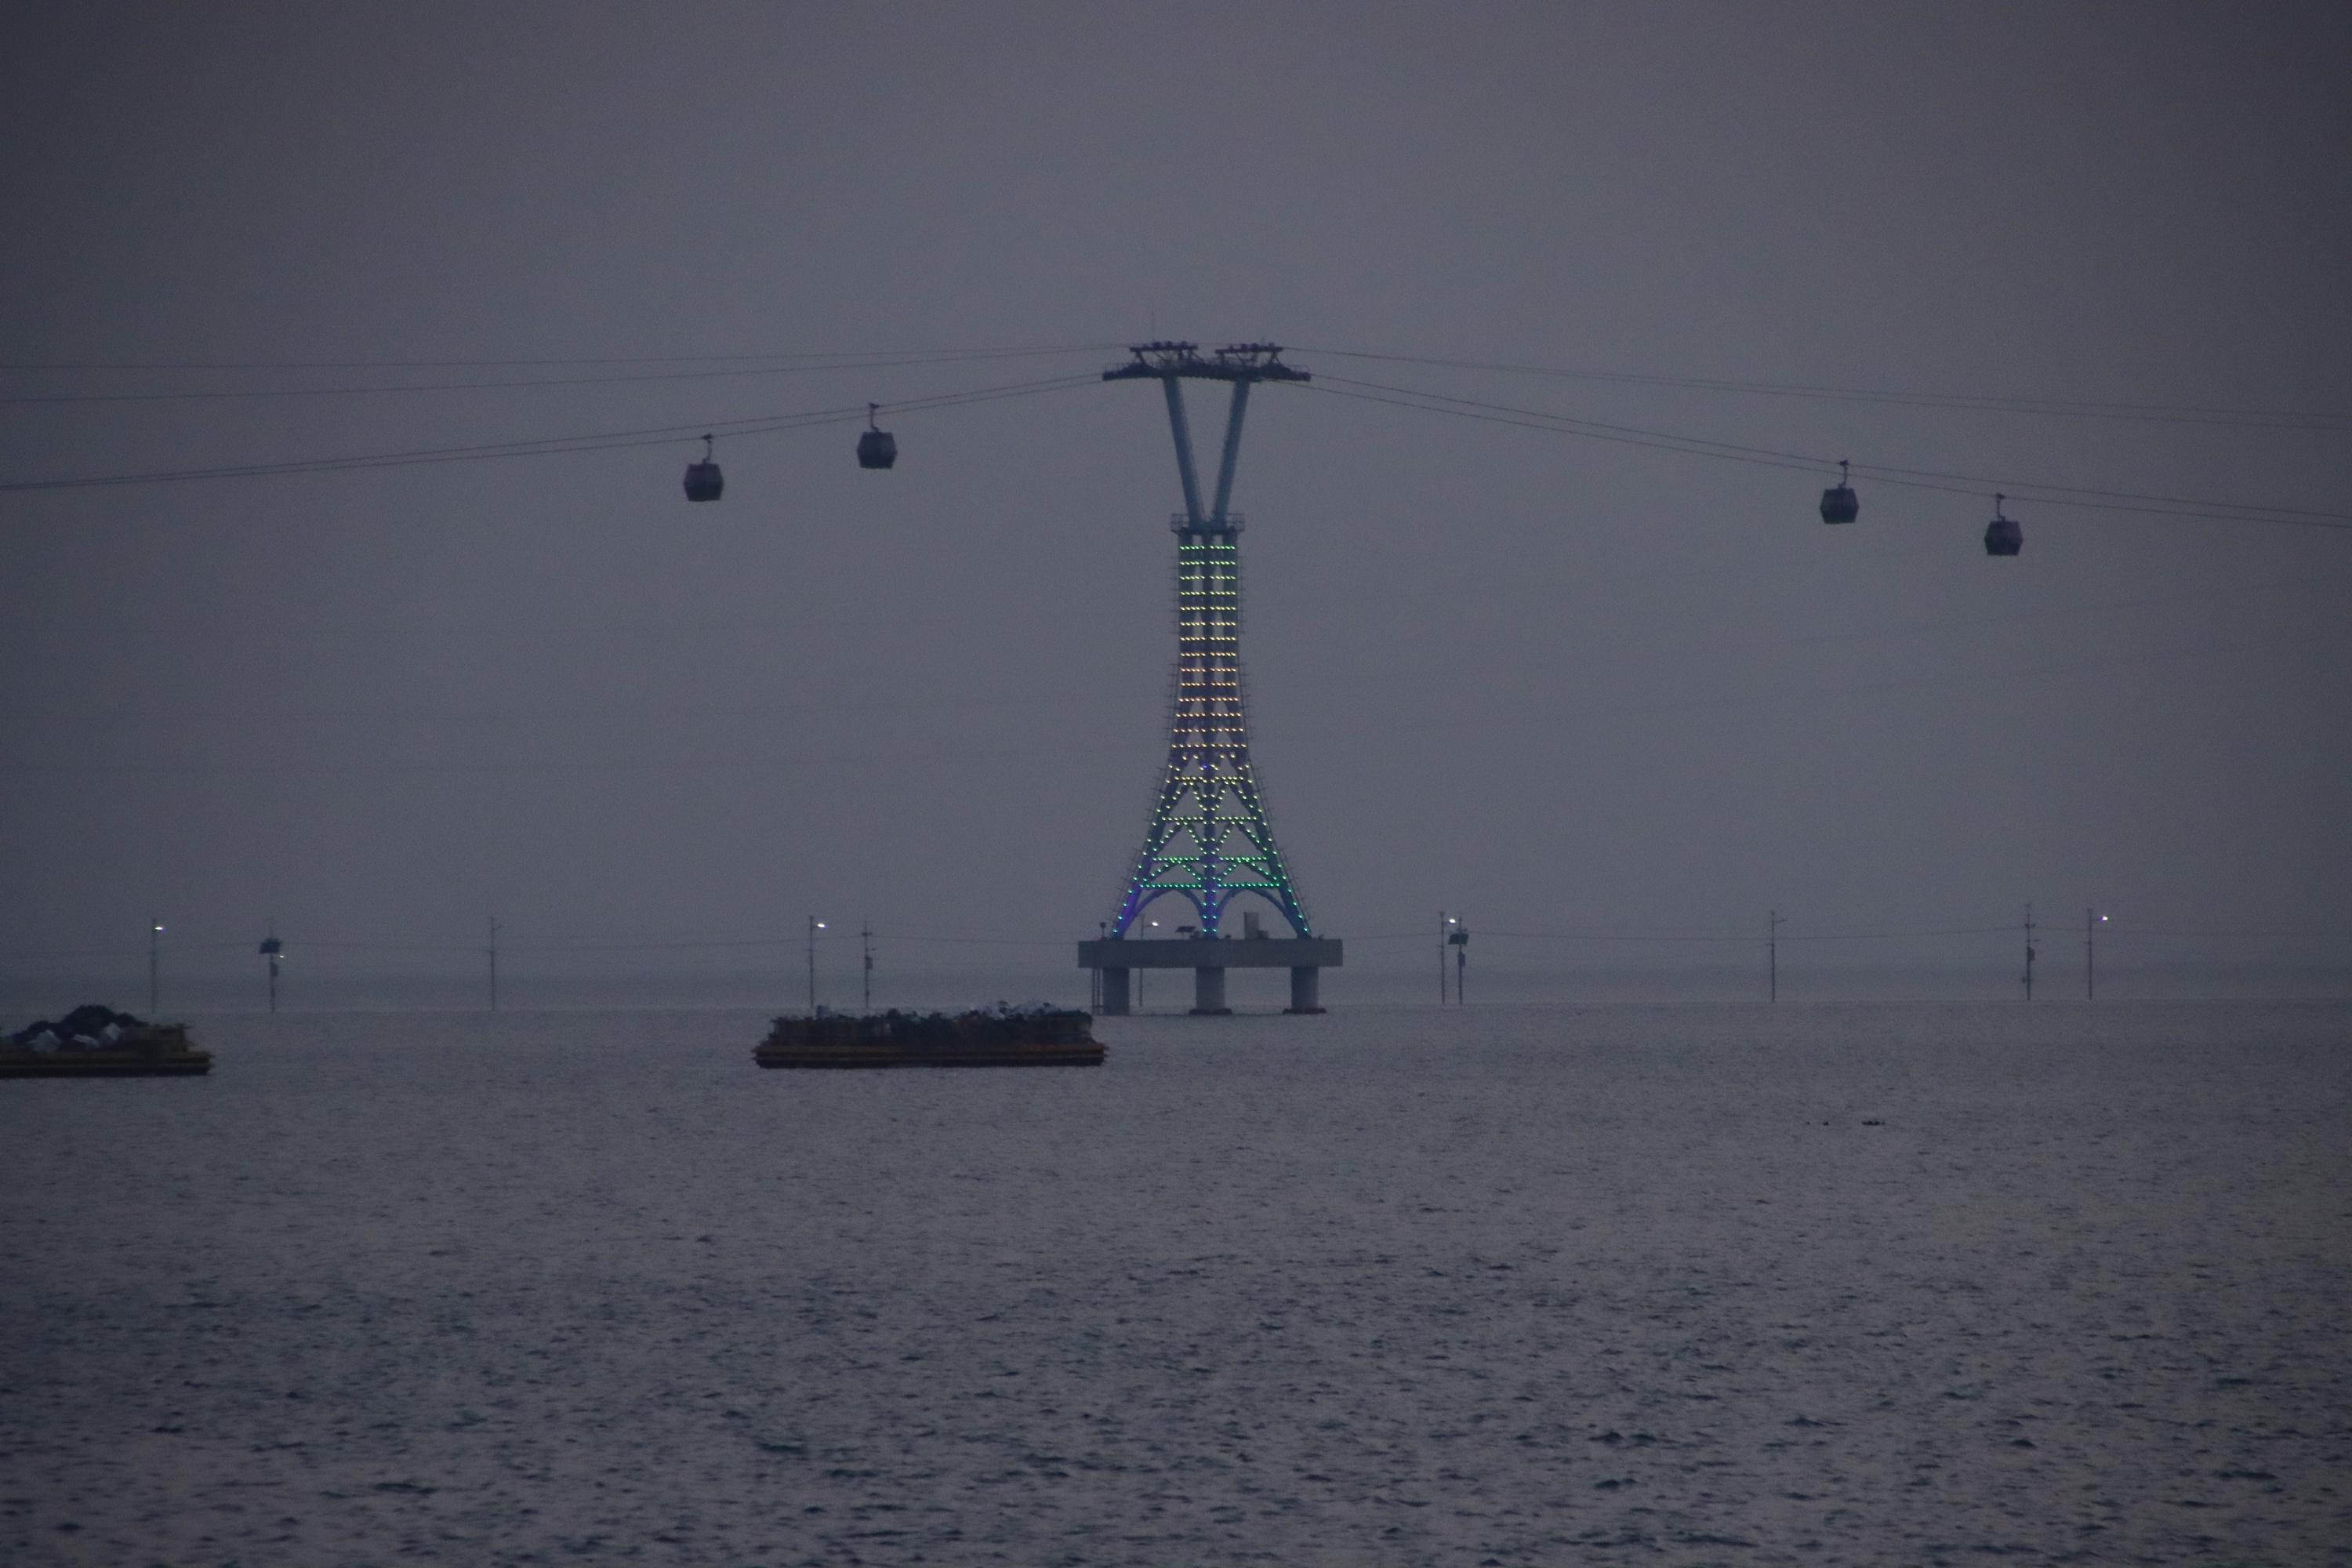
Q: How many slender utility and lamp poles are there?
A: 11